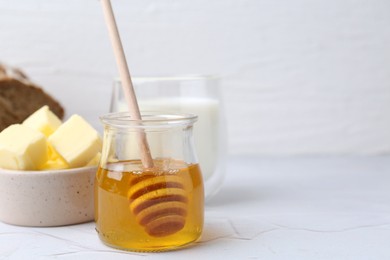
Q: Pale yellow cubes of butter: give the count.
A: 3